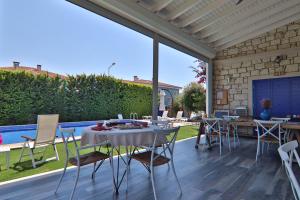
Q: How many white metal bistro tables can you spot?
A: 1